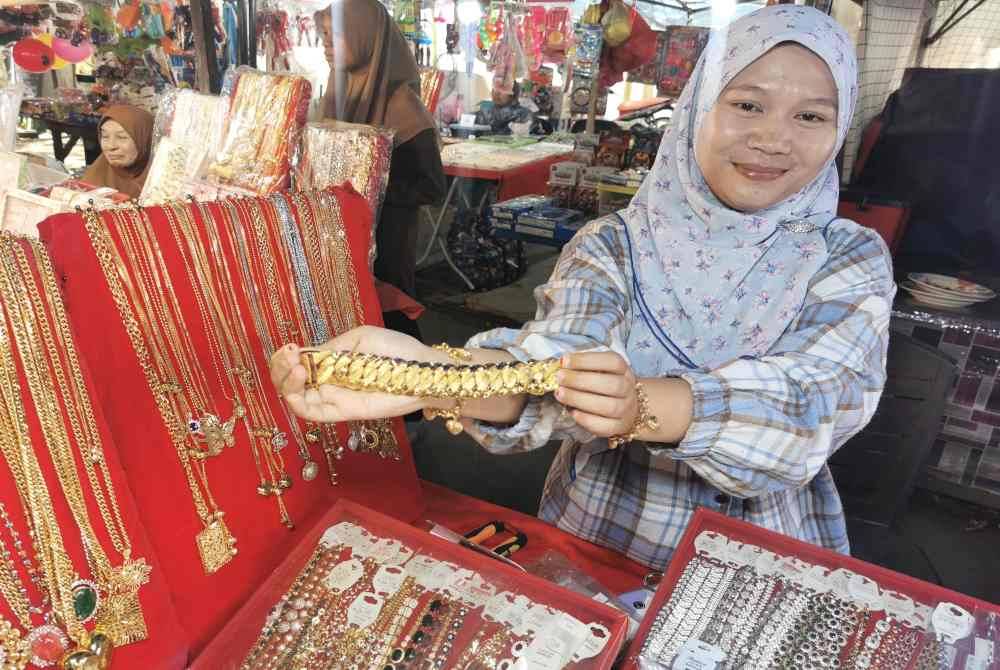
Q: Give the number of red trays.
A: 2